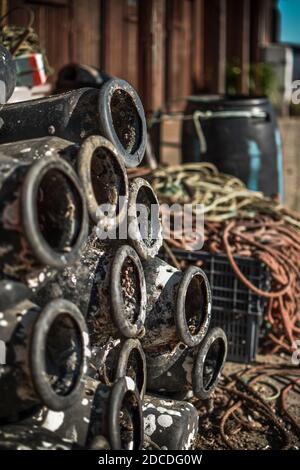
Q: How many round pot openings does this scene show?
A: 10